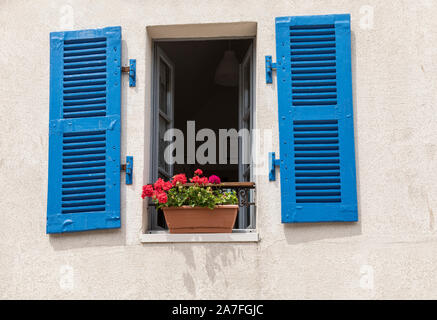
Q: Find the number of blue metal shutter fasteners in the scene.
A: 4